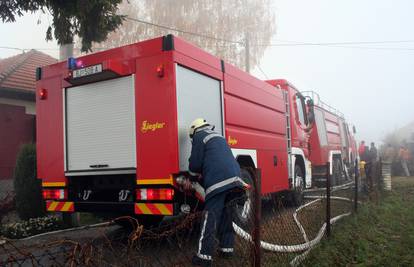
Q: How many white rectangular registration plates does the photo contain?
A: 1